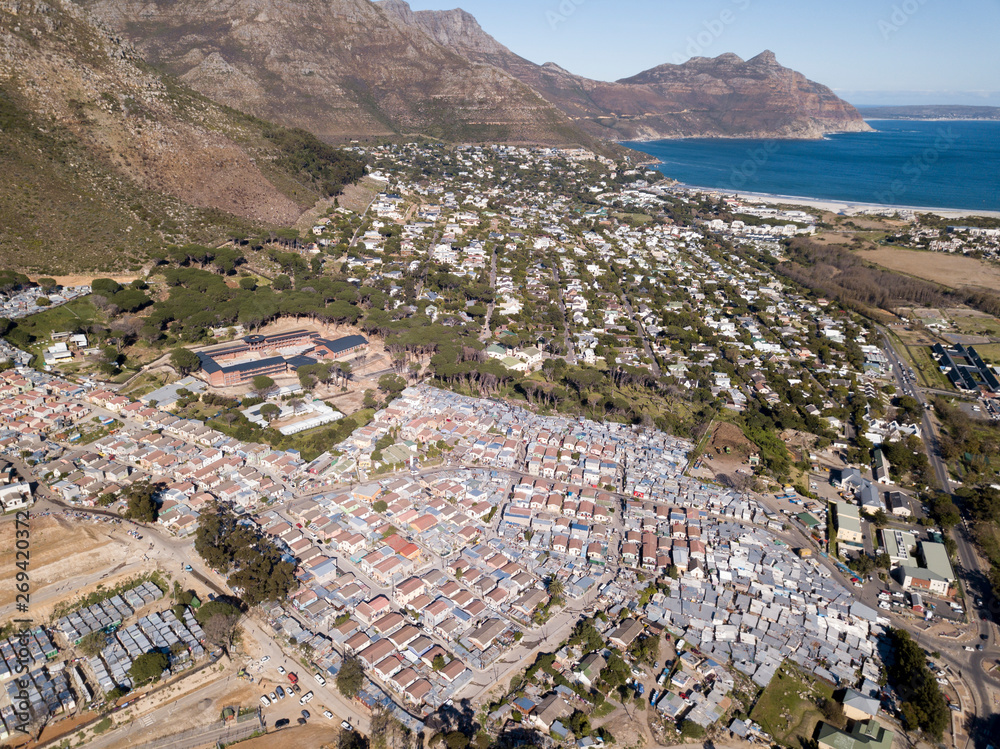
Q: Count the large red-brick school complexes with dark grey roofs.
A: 1